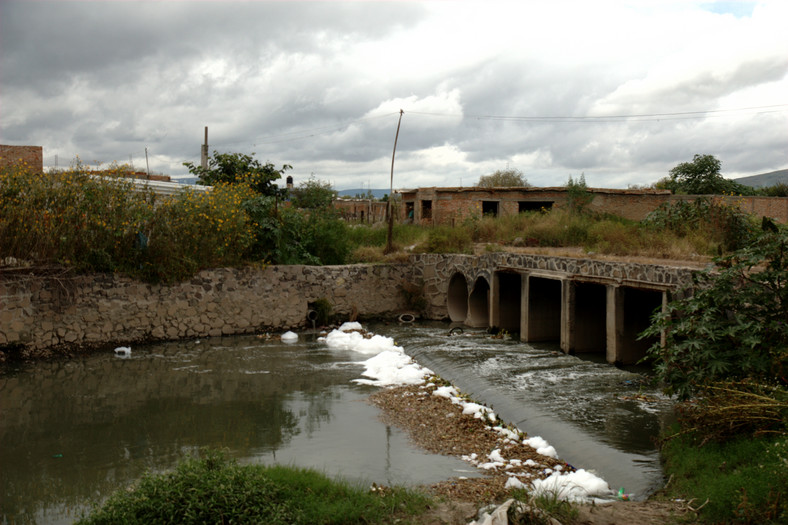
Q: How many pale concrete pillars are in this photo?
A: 5